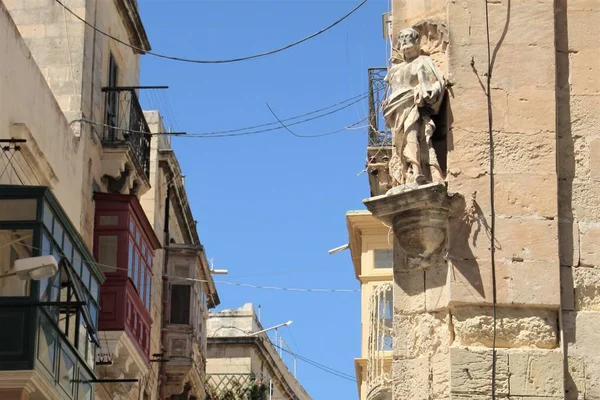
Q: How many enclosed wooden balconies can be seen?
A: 4